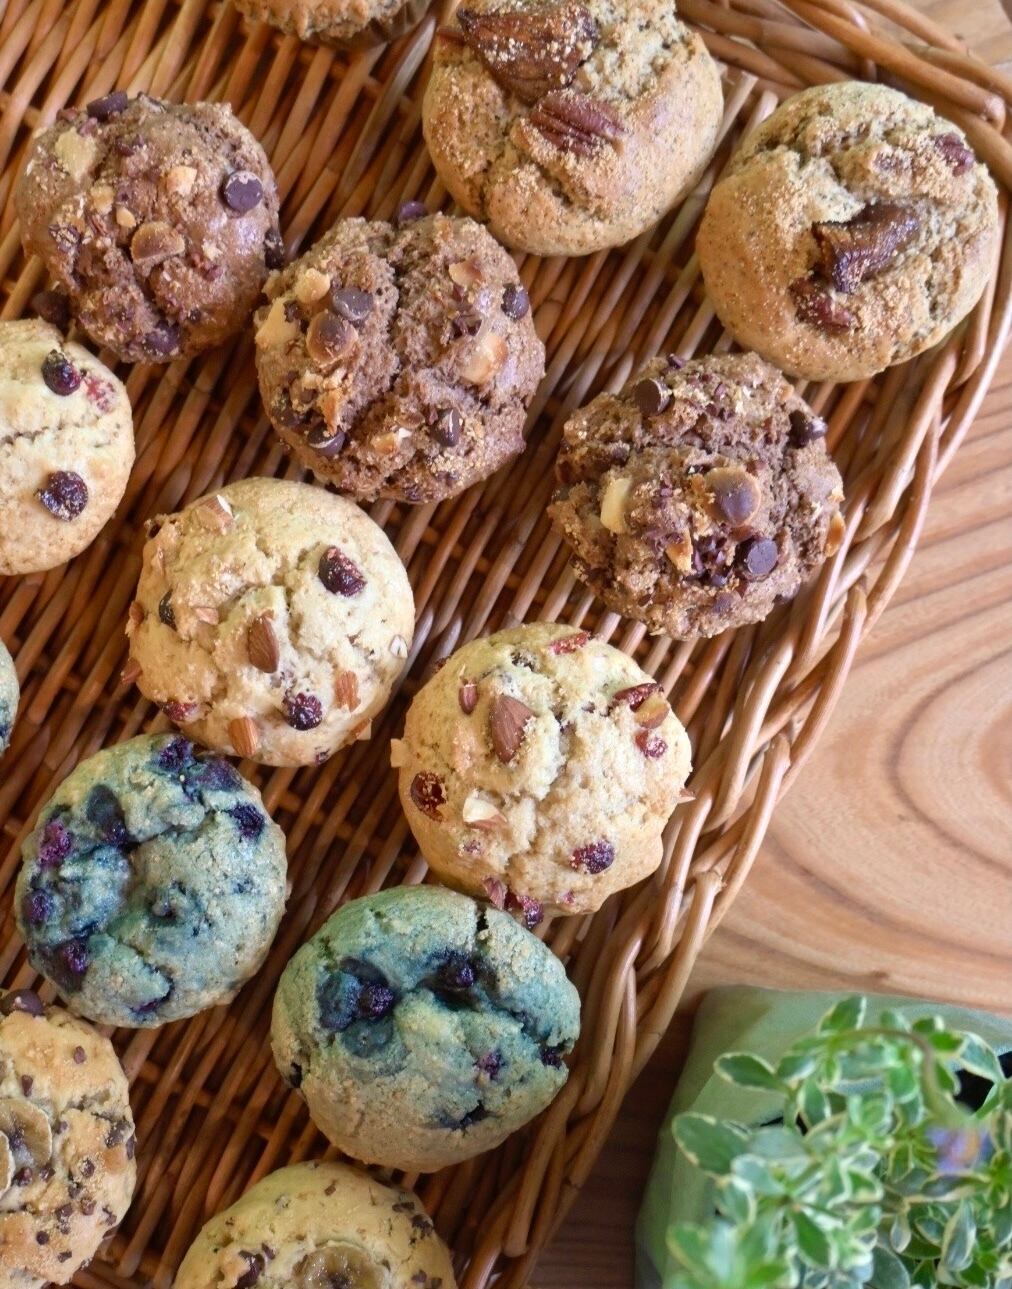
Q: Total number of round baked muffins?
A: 14